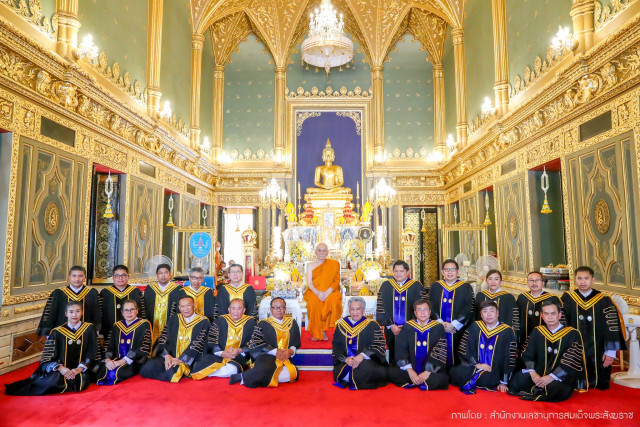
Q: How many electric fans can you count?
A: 4